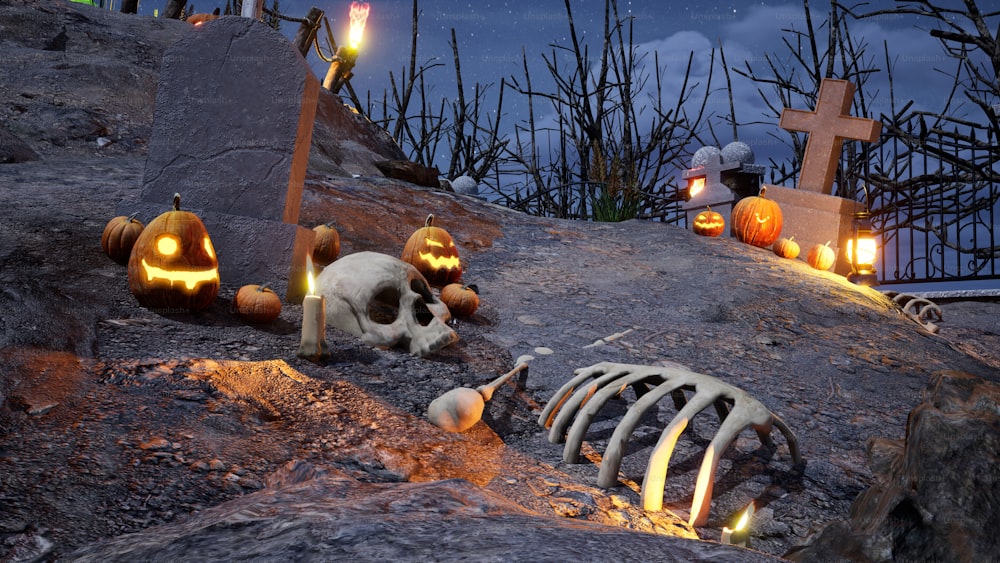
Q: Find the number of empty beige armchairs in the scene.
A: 0